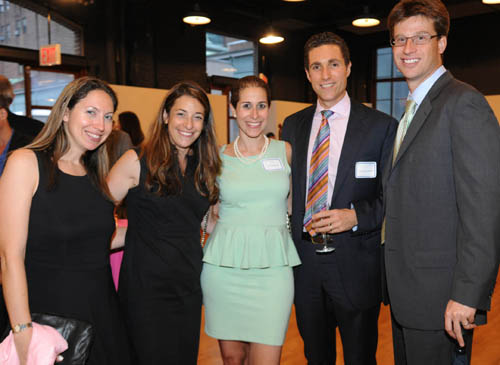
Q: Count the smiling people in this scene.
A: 5